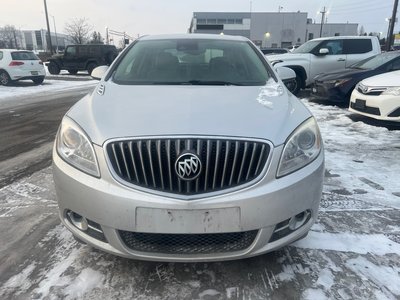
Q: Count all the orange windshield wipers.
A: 0